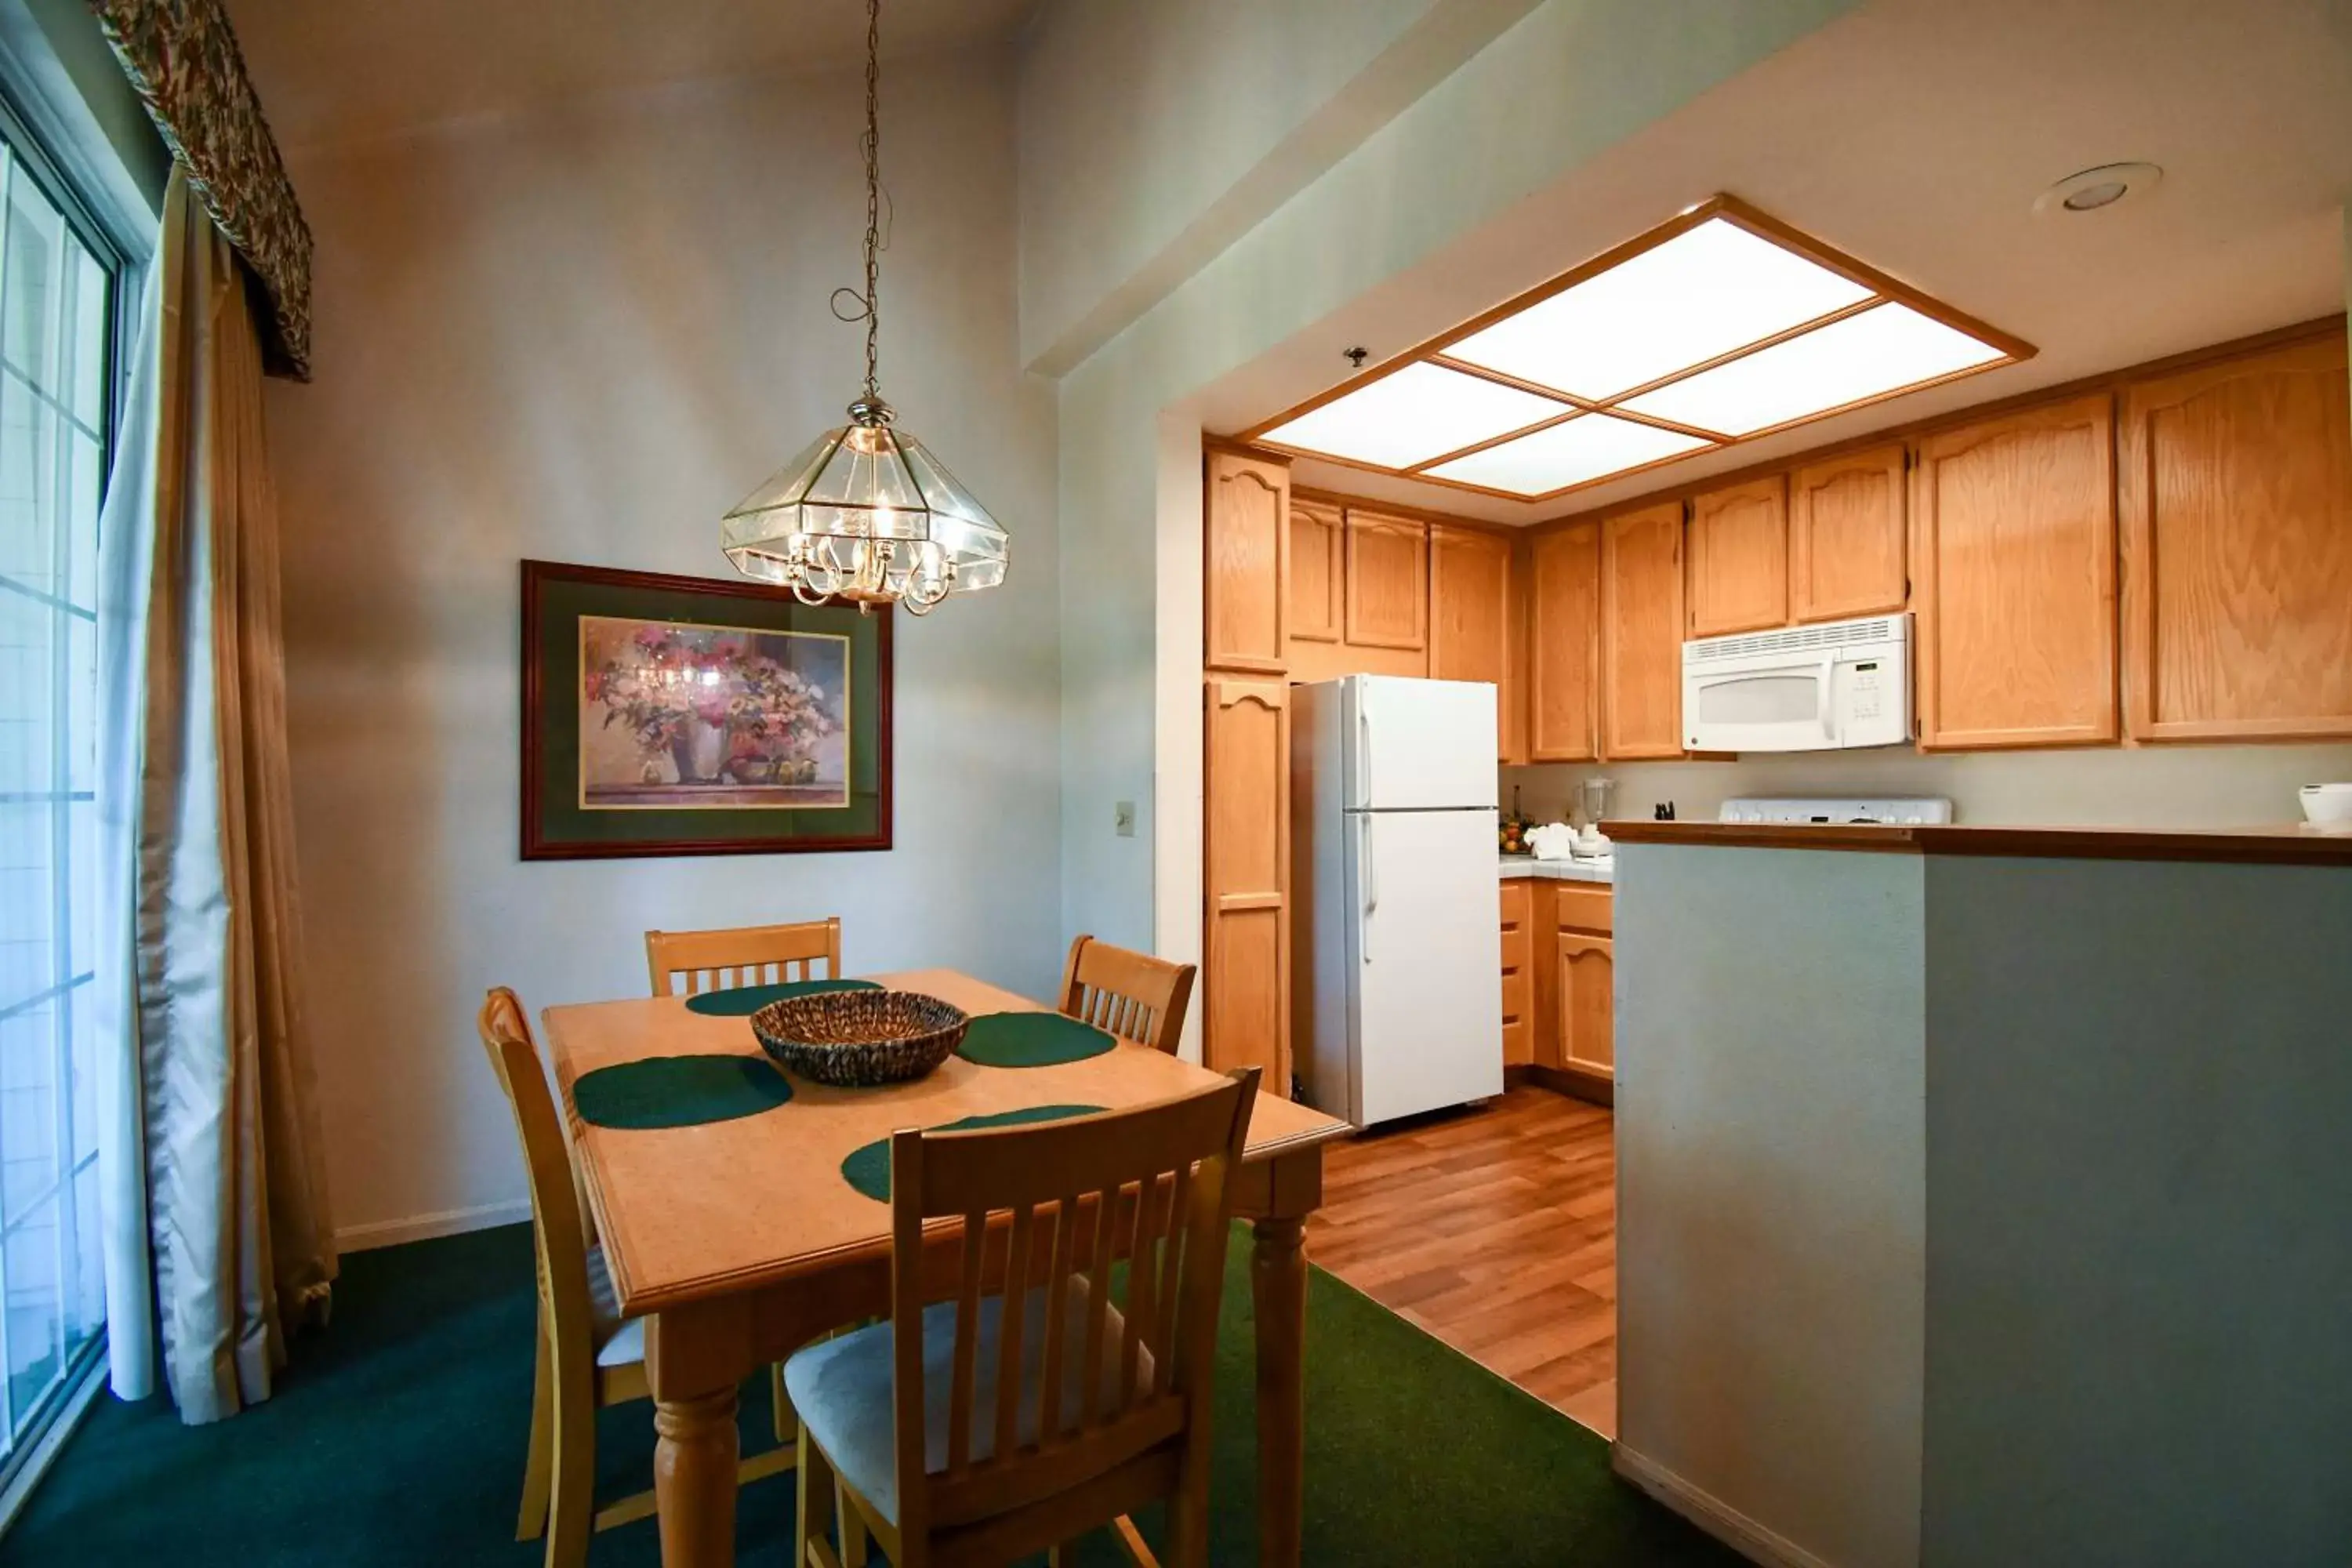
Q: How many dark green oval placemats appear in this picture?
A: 4